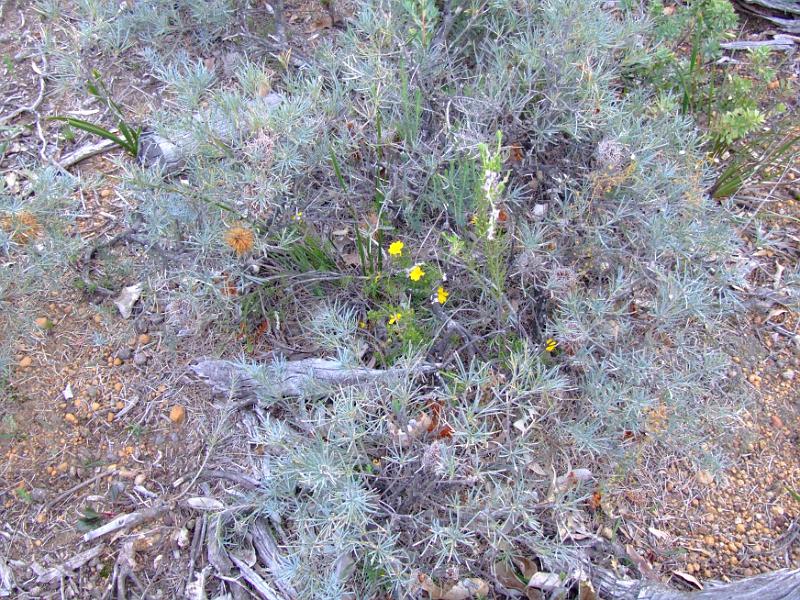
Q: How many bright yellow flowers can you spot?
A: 5